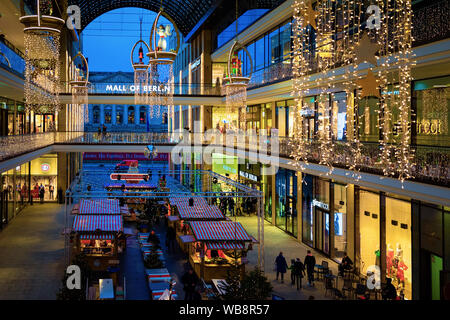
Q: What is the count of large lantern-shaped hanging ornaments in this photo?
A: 5